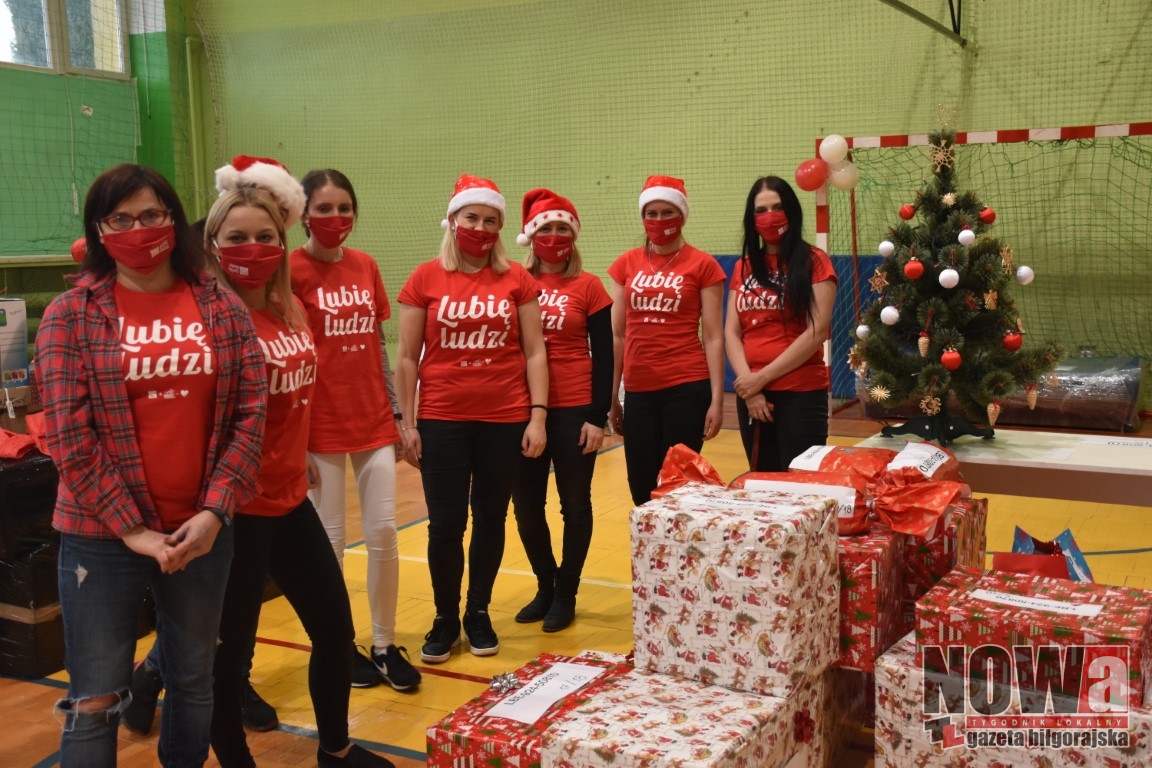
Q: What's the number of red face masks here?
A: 7